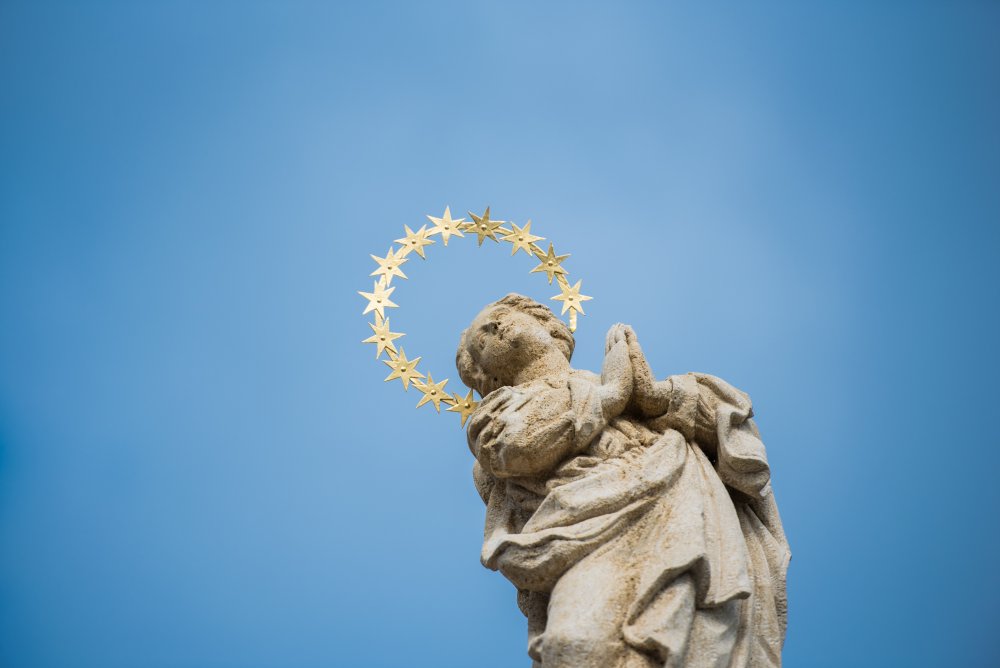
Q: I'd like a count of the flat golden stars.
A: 12